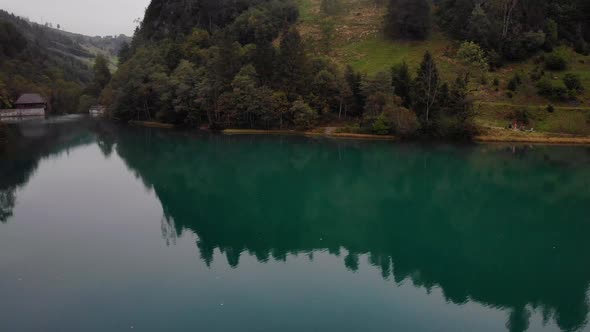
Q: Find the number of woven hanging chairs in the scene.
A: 0